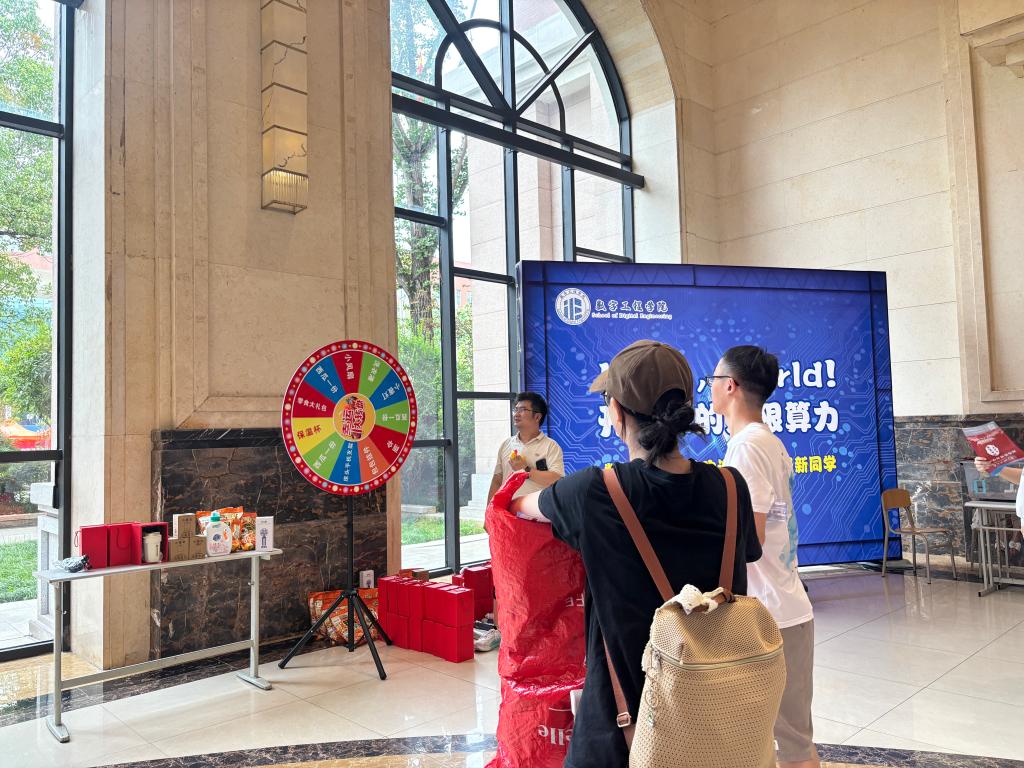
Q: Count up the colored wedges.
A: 11